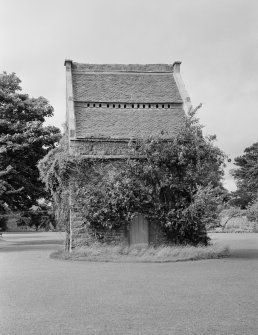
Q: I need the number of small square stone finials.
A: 2